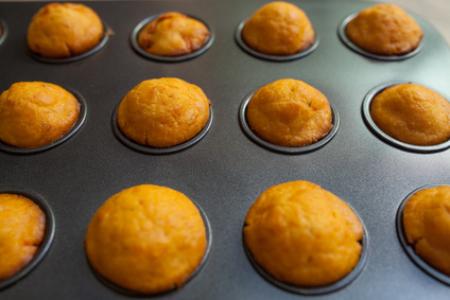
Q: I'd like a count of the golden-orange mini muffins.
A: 12